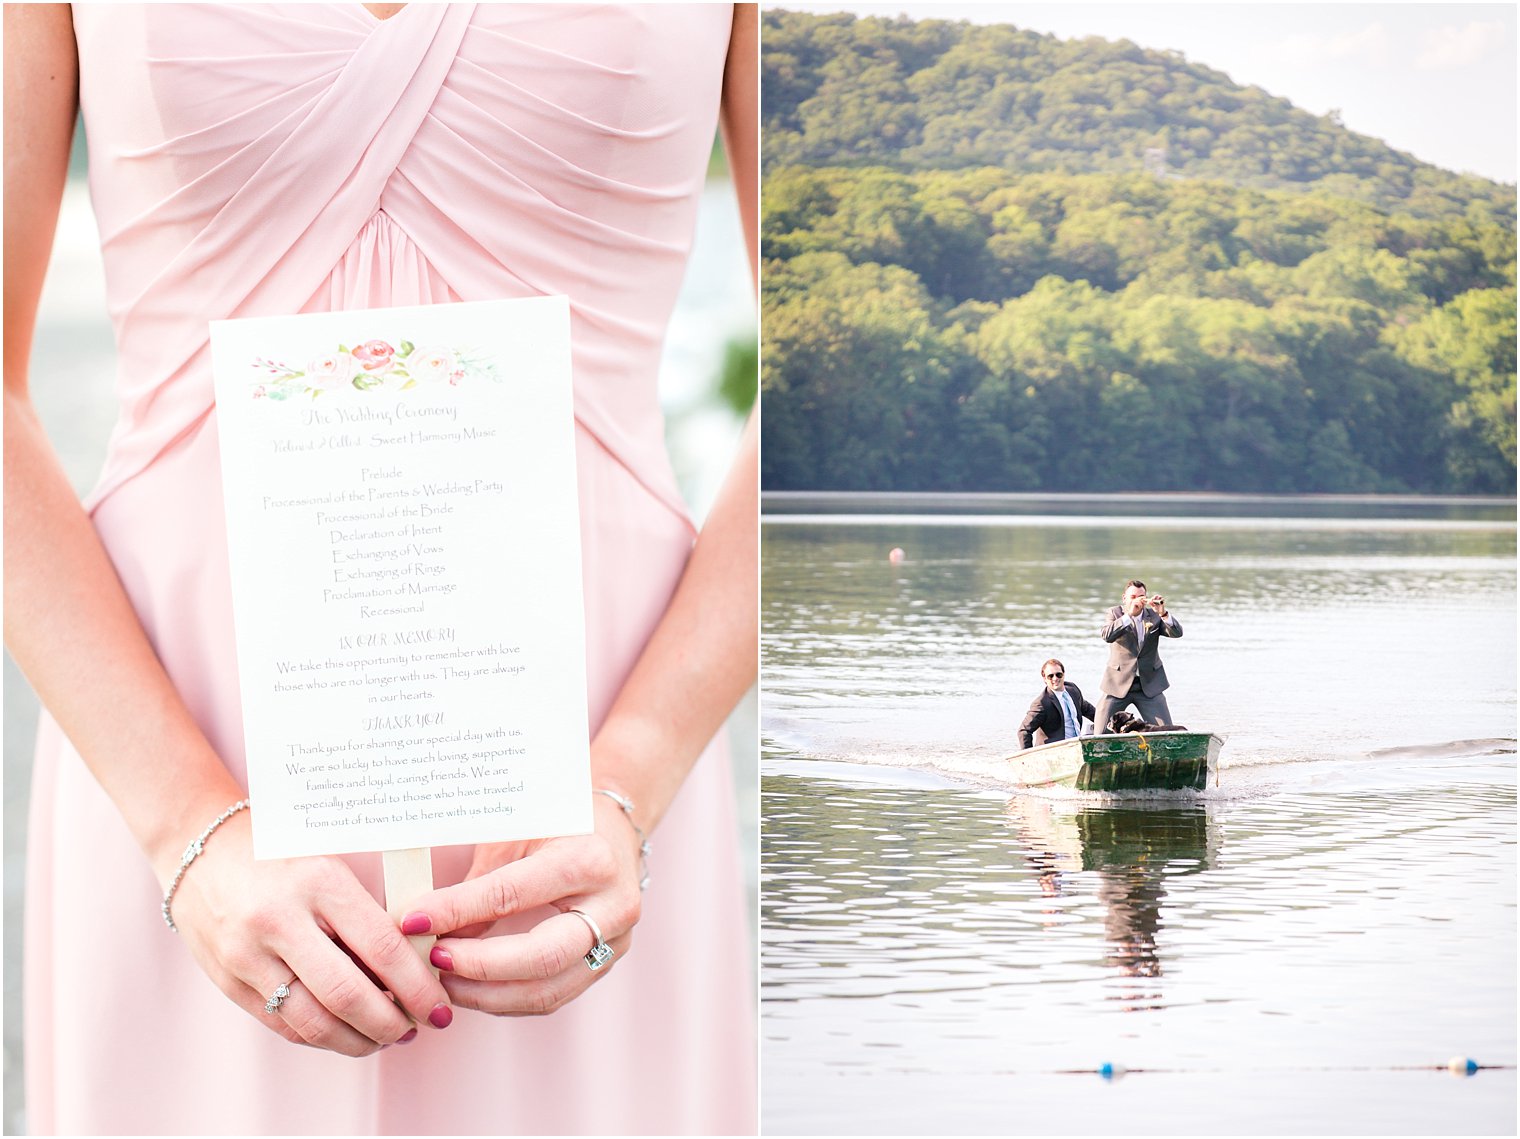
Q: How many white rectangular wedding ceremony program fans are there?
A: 1